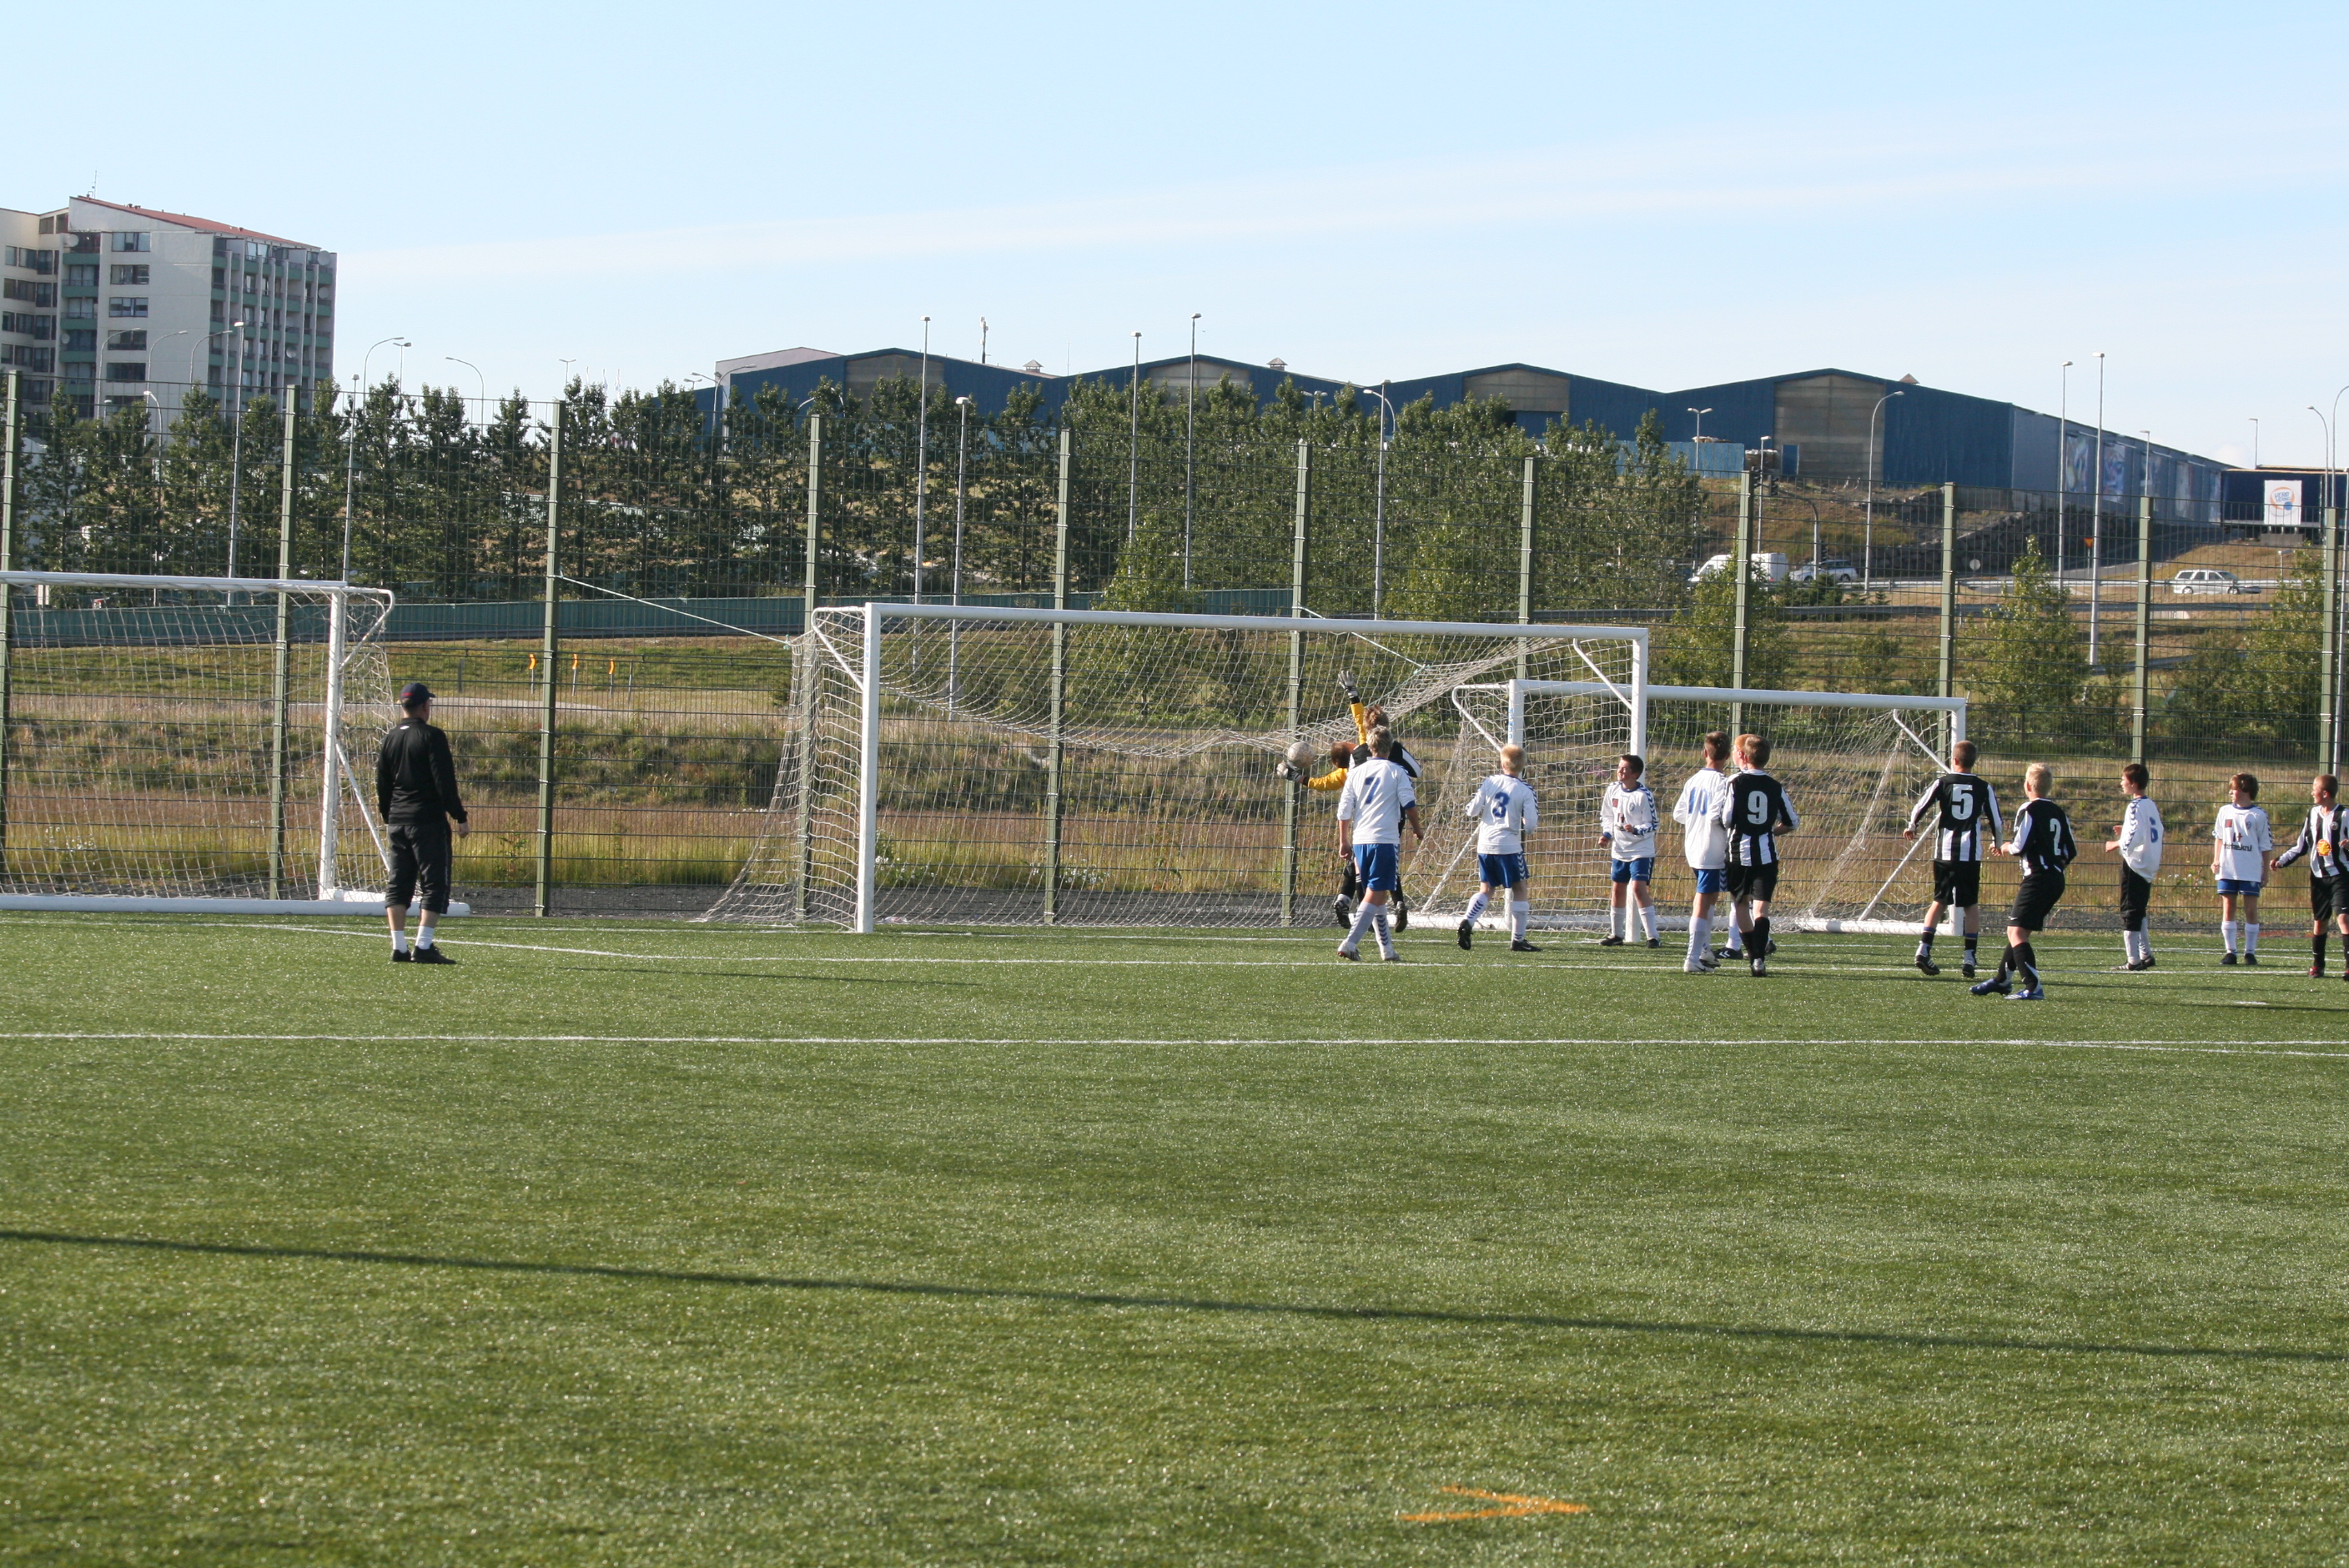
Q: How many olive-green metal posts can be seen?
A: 11